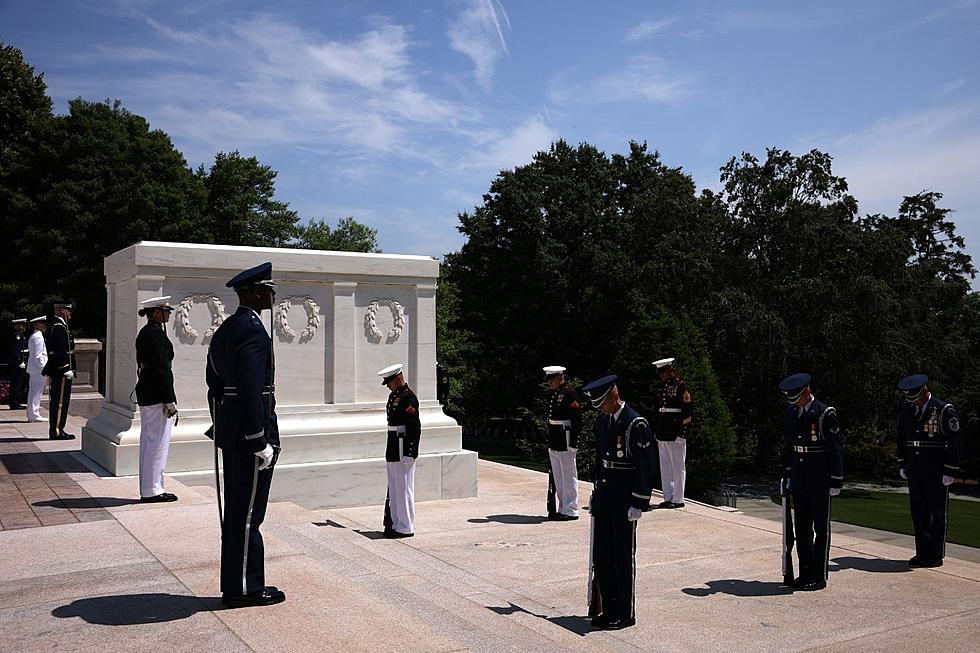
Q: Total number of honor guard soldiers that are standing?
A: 11